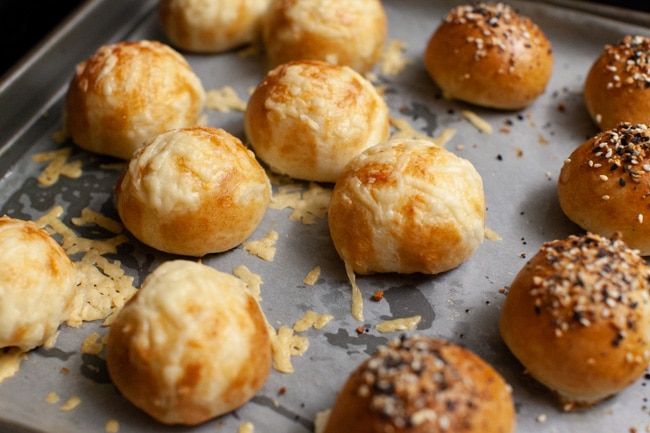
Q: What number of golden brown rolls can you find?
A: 13